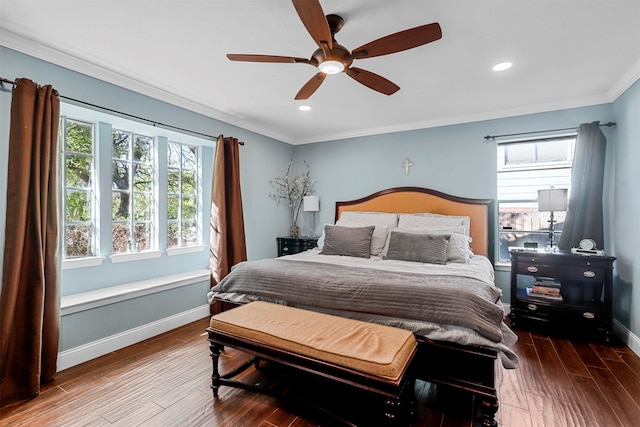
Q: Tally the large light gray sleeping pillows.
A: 4